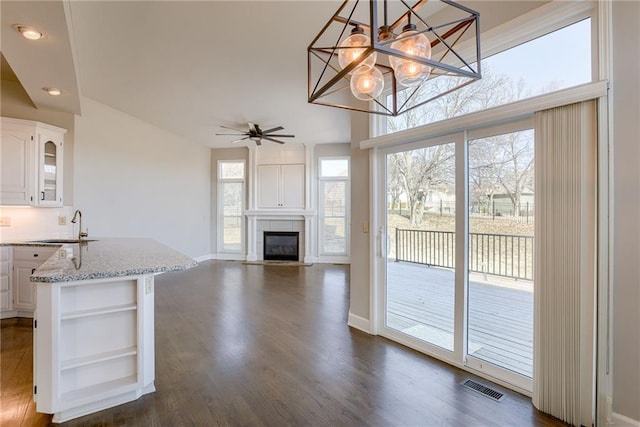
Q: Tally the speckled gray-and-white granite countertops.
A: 1